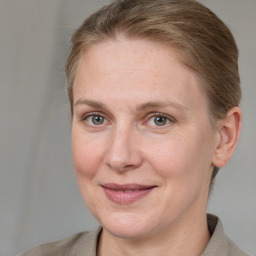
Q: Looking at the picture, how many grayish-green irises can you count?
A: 2